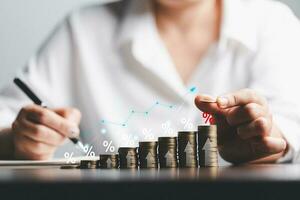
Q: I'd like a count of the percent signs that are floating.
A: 8